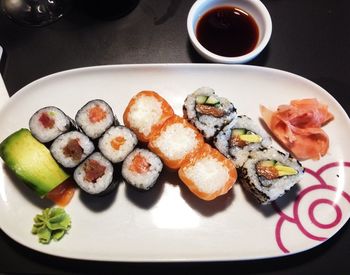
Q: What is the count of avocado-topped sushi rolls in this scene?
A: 1